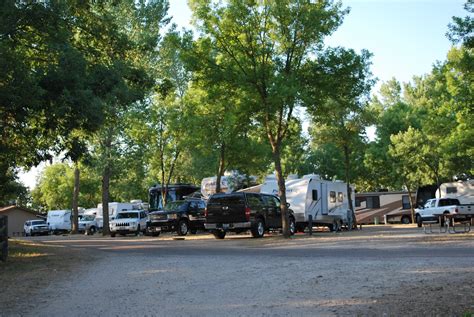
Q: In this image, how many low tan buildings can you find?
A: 1